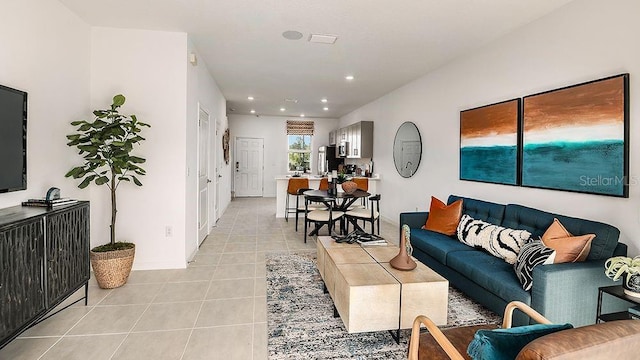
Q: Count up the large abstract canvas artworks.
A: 2